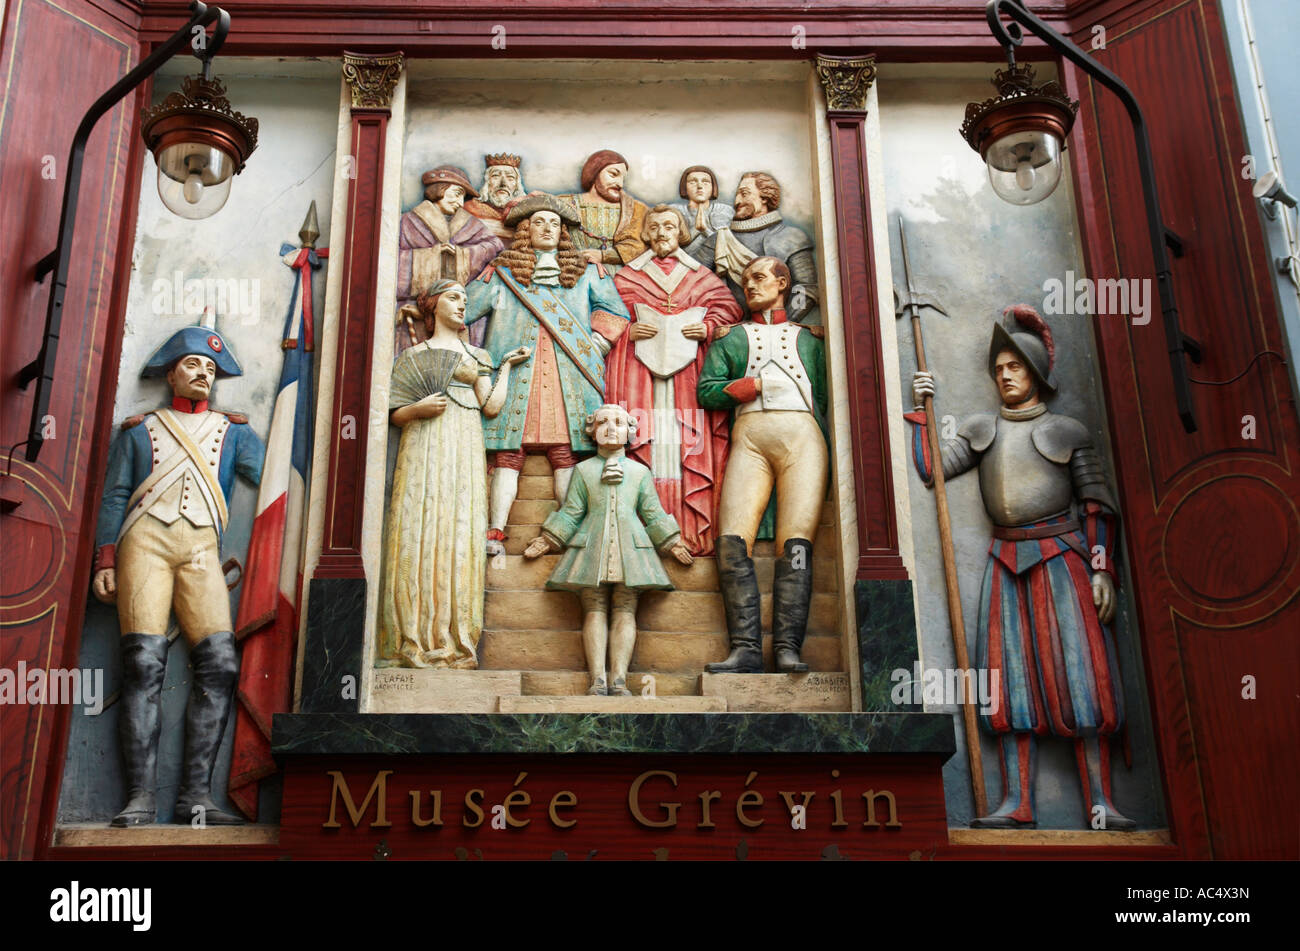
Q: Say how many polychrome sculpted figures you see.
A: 12